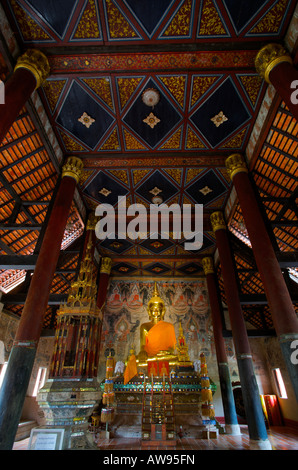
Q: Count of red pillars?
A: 8